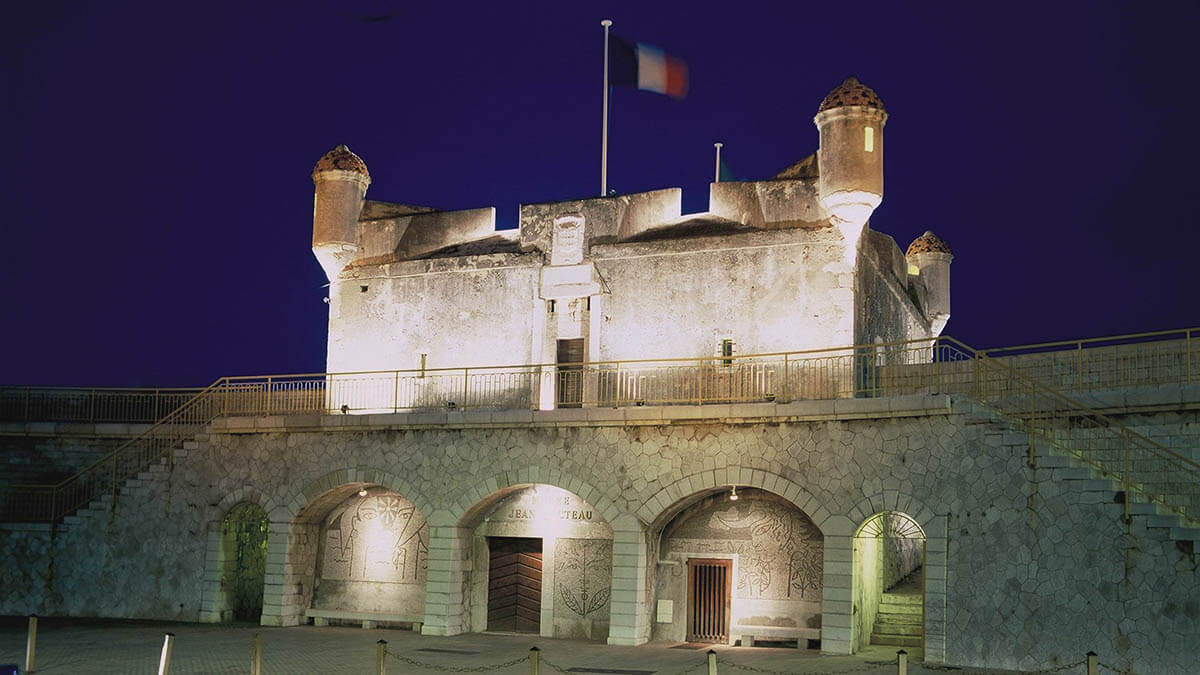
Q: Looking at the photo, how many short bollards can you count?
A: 8